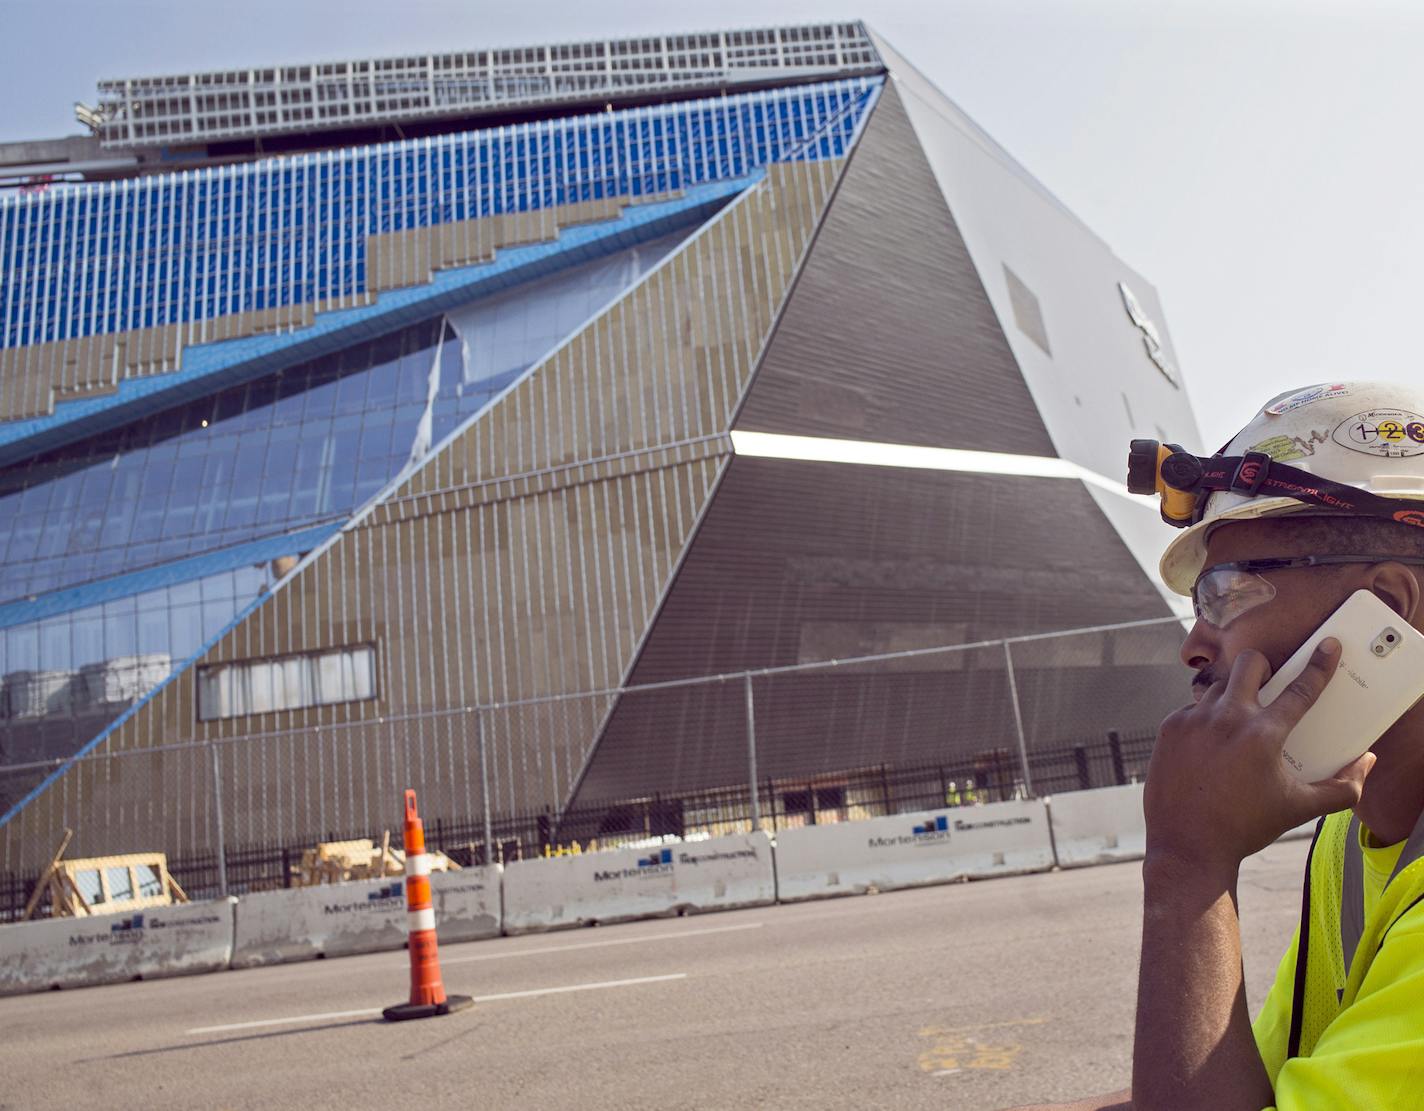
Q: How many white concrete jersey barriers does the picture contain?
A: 5